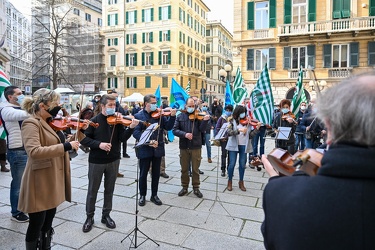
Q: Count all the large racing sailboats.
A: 0